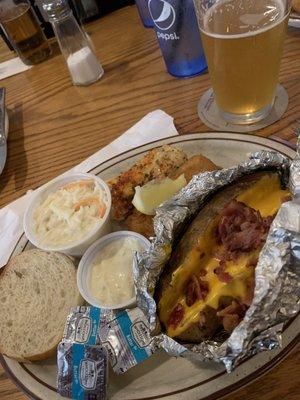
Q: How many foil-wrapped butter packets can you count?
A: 3